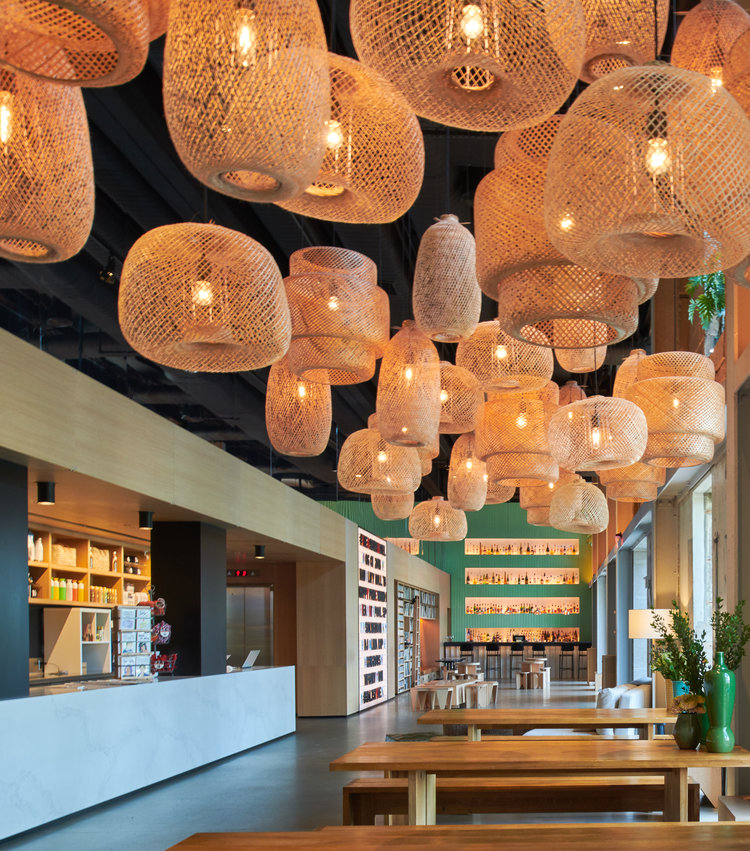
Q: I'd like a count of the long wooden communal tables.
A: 3